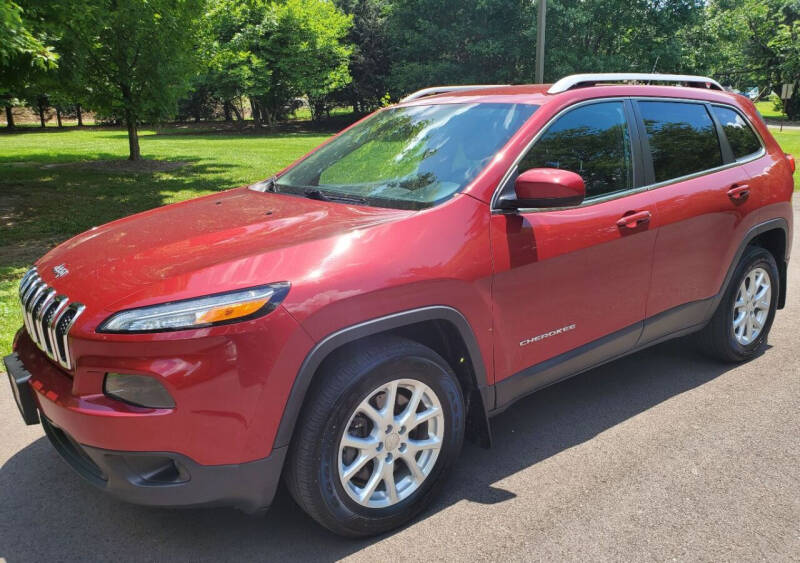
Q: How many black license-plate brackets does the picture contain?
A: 1